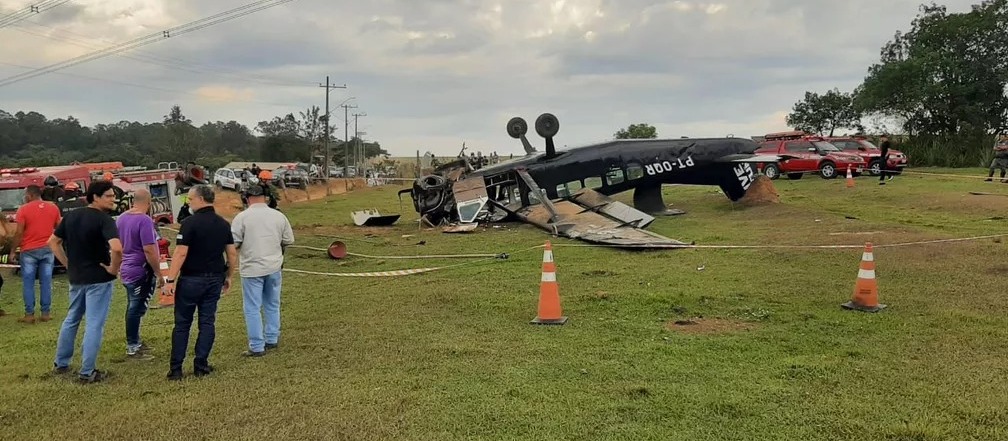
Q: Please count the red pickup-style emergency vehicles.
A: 2